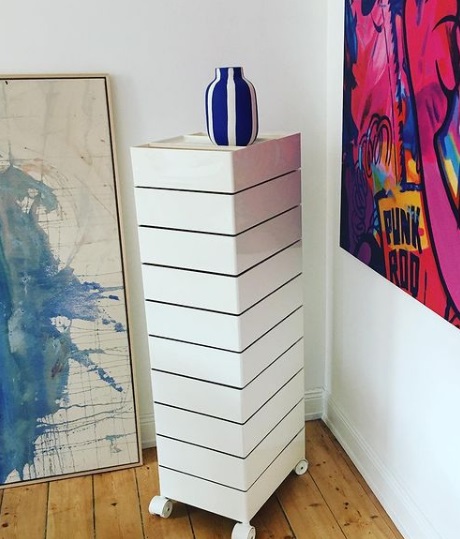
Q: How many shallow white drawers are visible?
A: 10